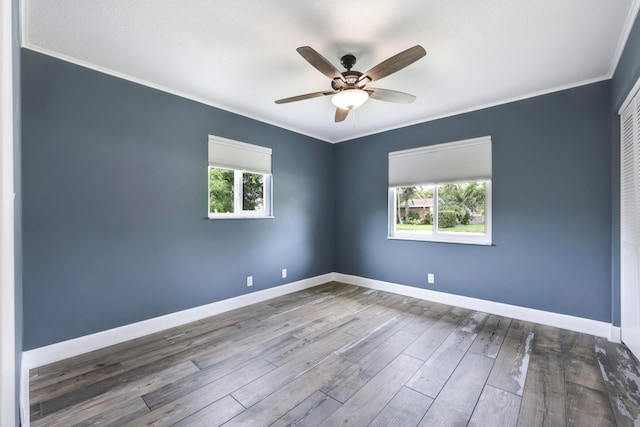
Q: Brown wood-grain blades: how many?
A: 5